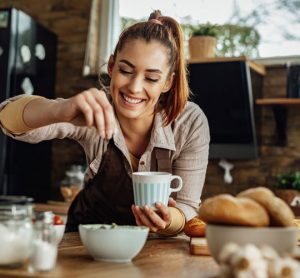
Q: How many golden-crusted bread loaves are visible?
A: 3